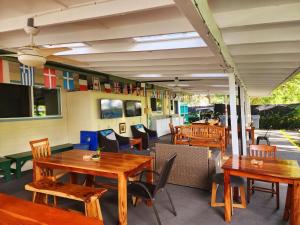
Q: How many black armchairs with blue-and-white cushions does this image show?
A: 2